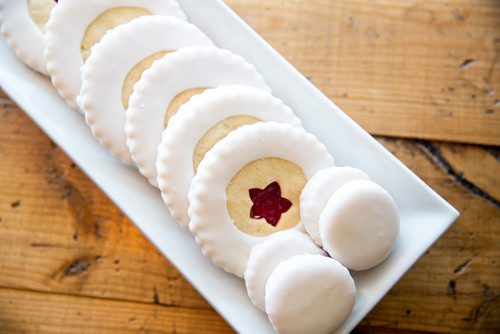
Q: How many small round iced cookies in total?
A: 4